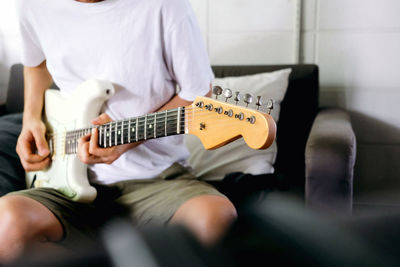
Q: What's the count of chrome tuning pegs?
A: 6